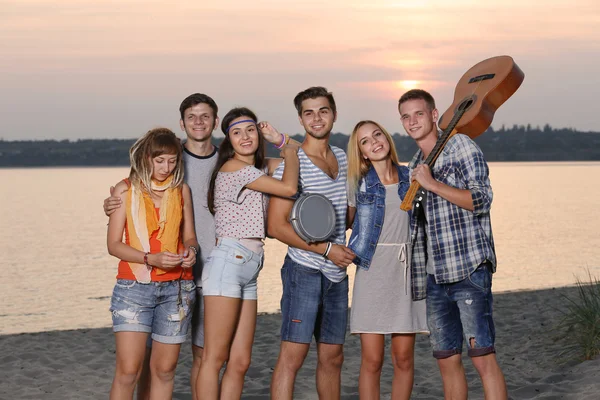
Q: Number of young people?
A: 6